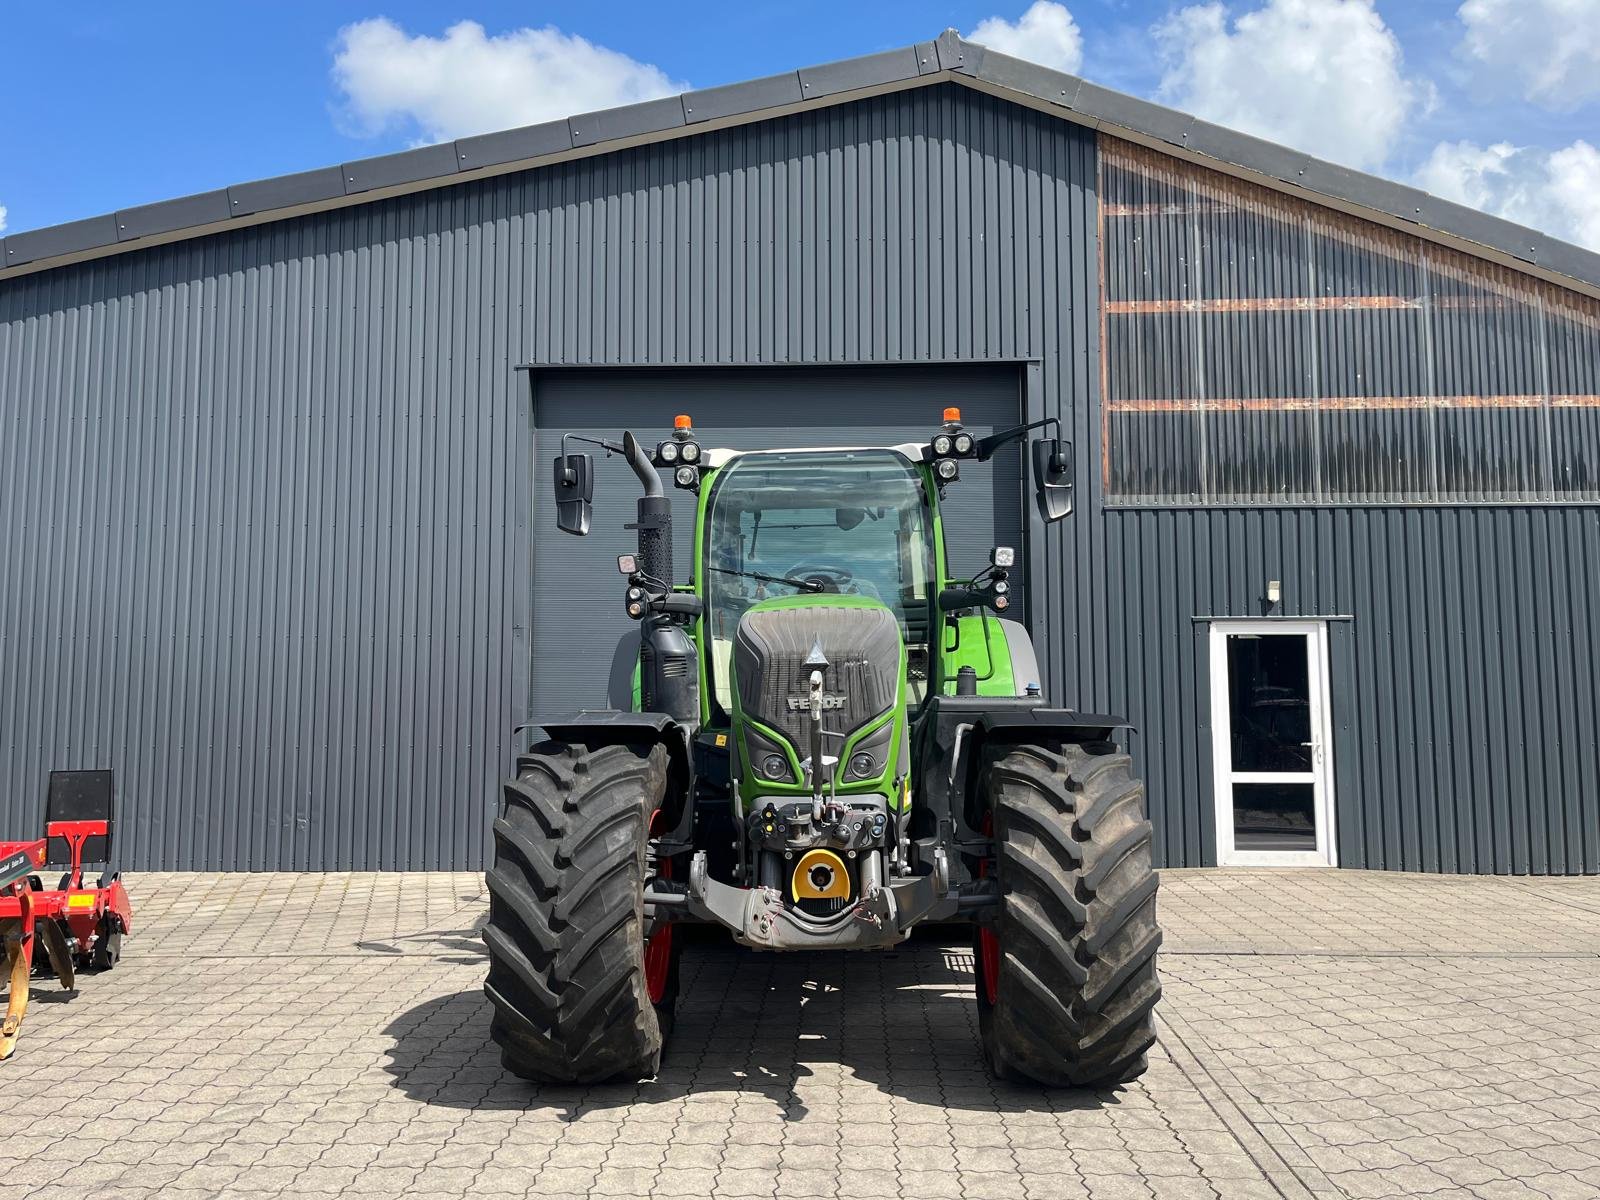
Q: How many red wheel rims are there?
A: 2